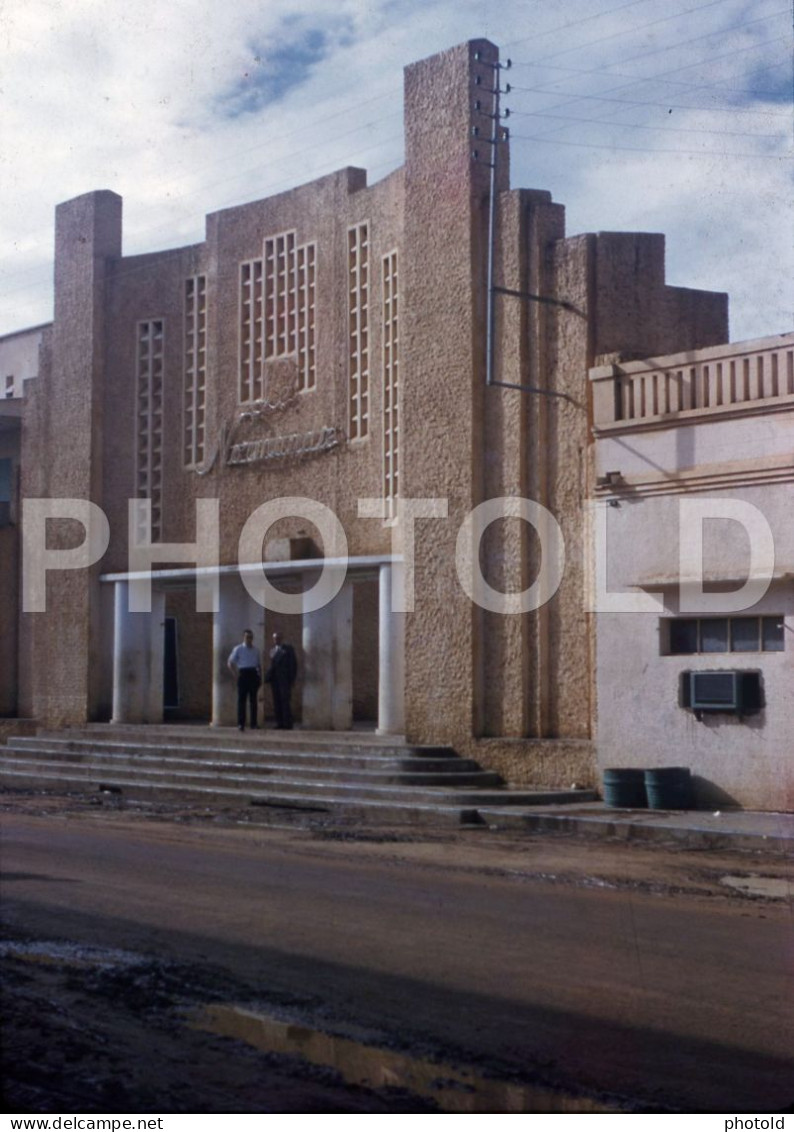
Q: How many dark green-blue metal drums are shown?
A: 2